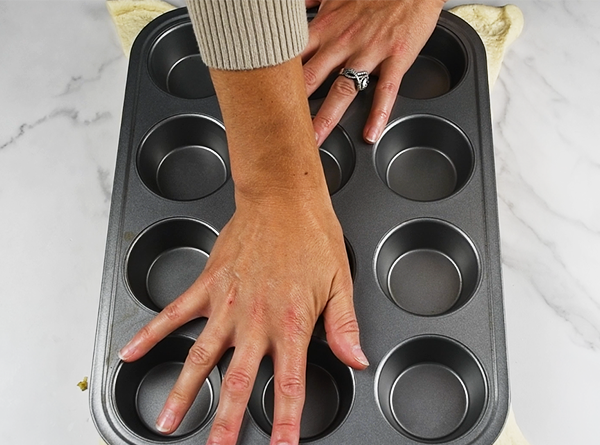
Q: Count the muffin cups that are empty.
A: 12